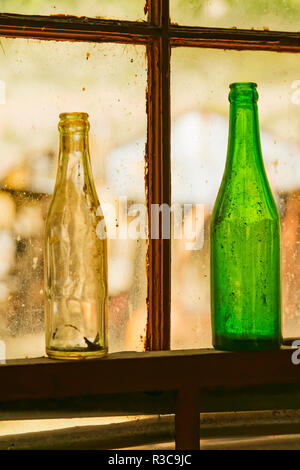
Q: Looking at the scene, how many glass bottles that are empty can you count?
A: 2